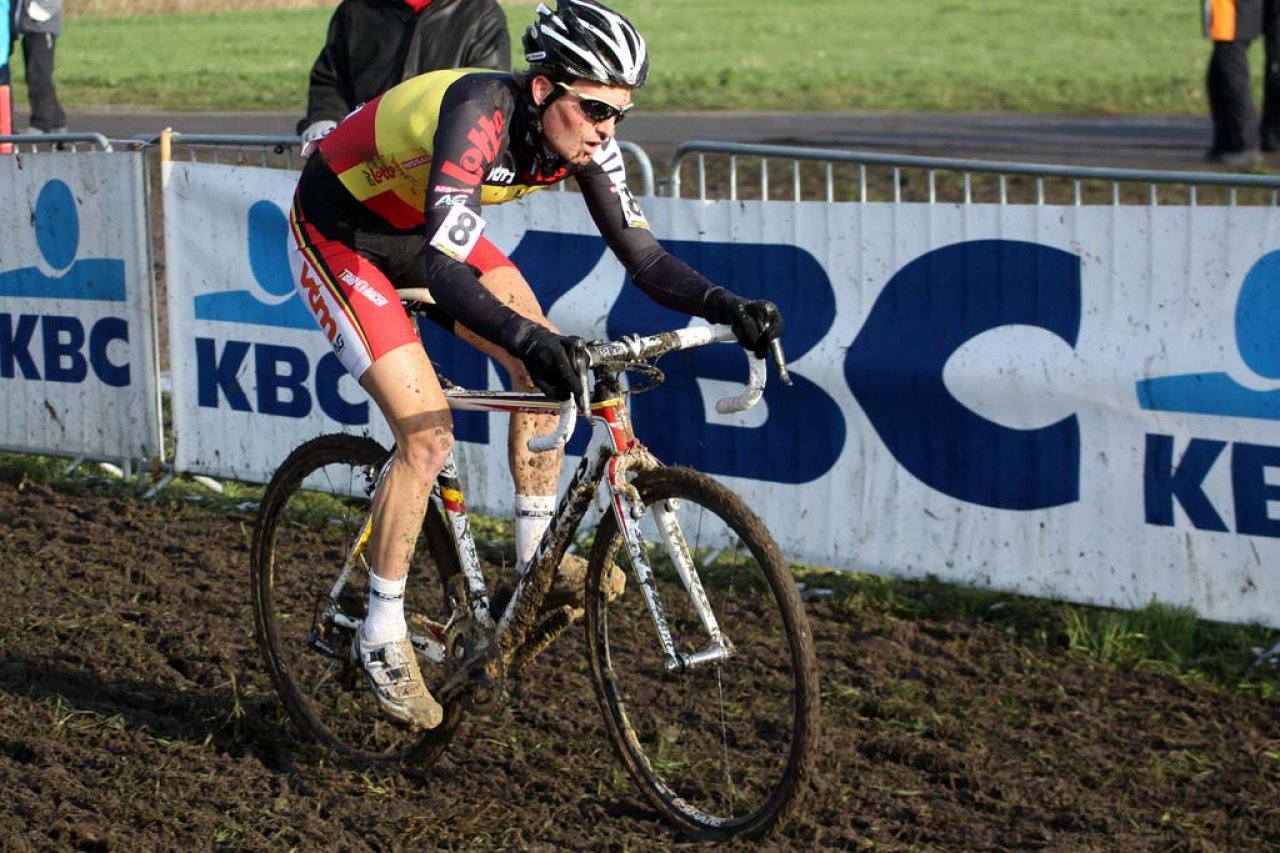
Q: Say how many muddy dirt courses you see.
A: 1